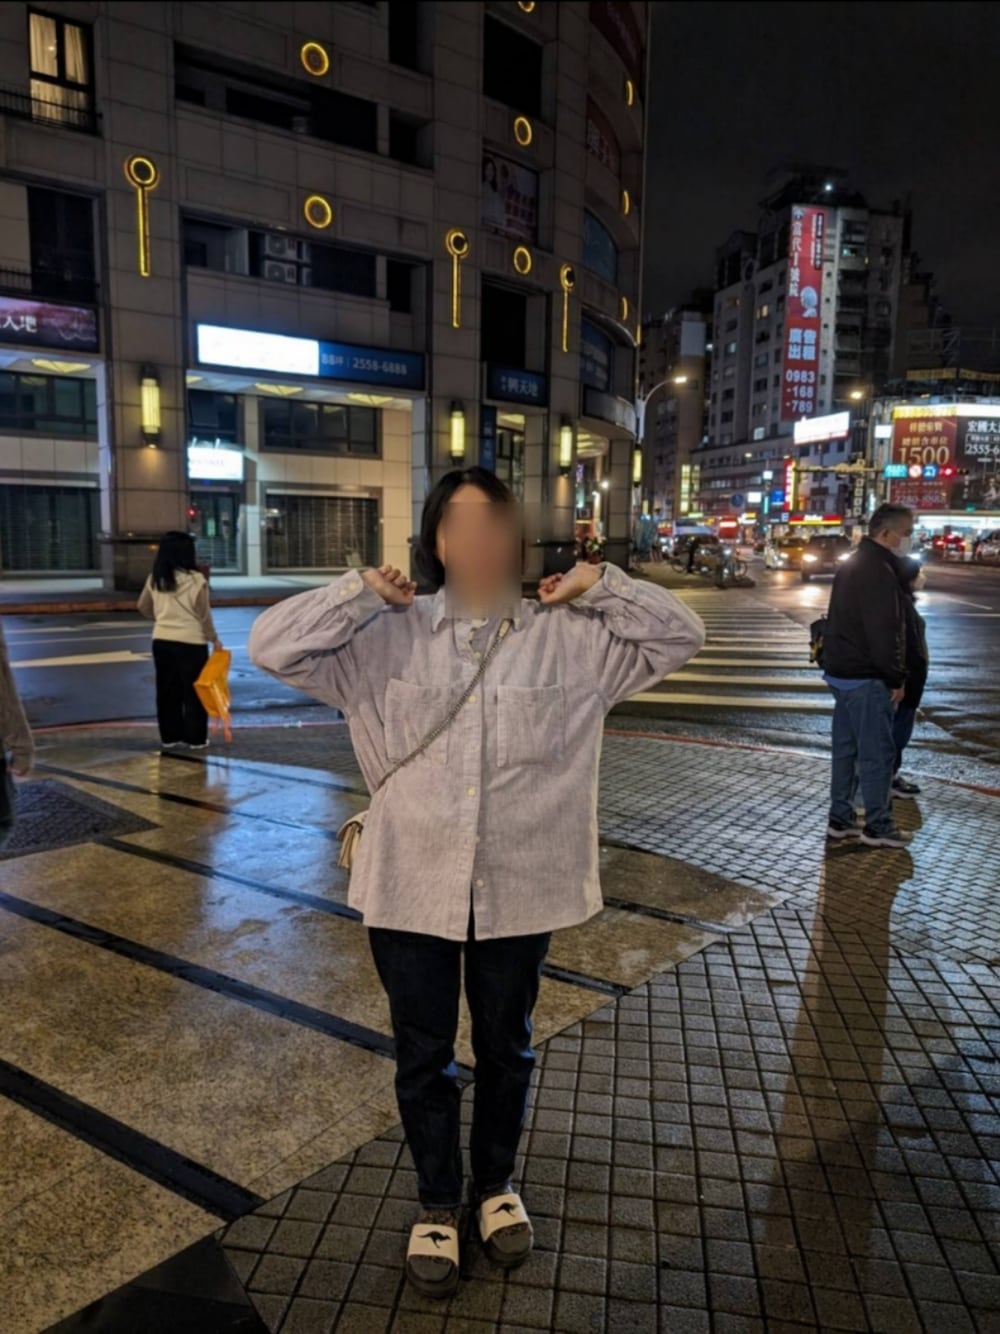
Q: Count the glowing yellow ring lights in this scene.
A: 11